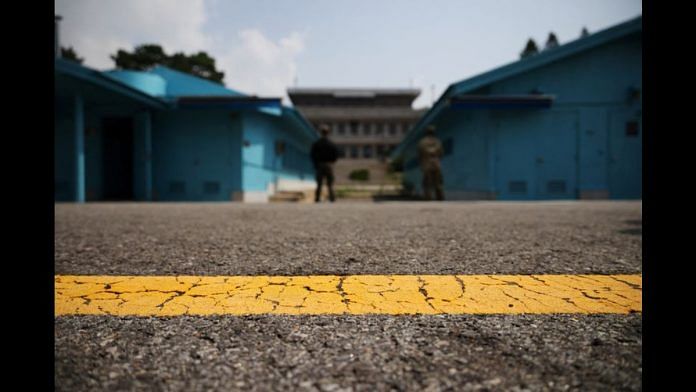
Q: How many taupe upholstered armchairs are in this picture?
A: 0